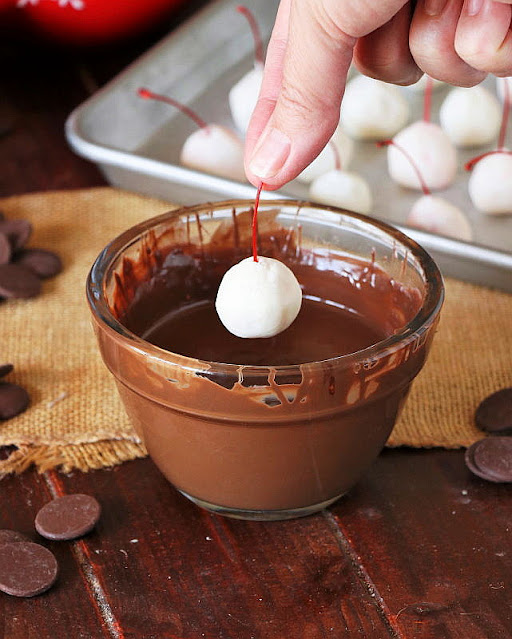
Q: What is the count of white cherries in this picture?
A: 12